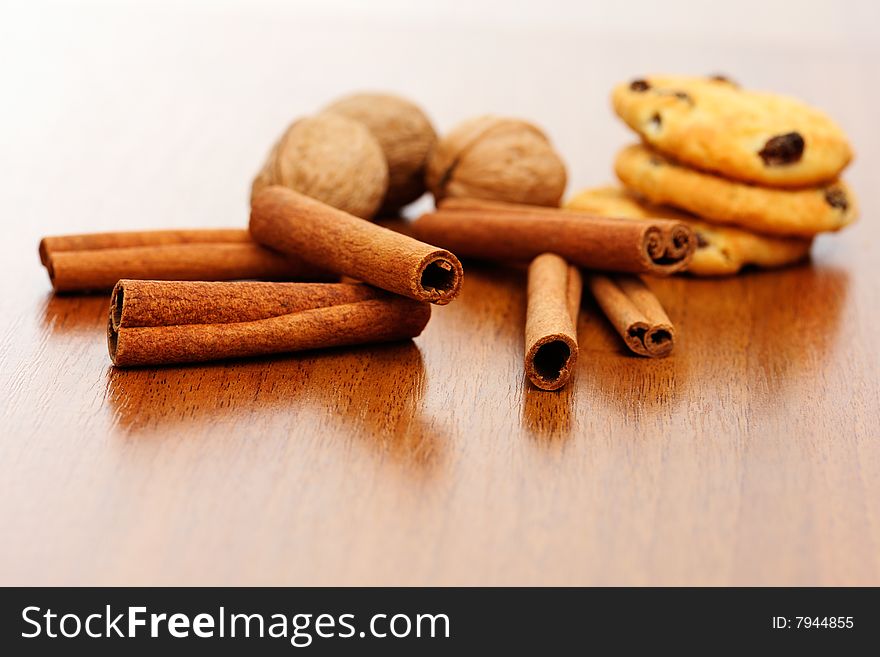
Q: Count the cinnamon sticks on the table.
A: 6